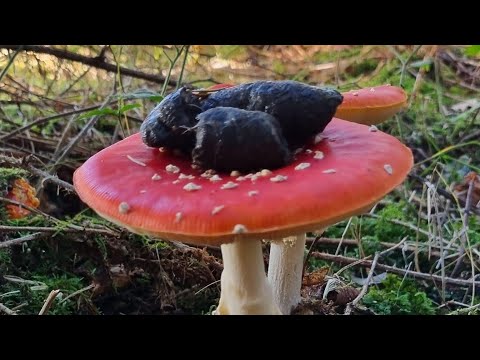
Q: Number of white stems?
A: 2